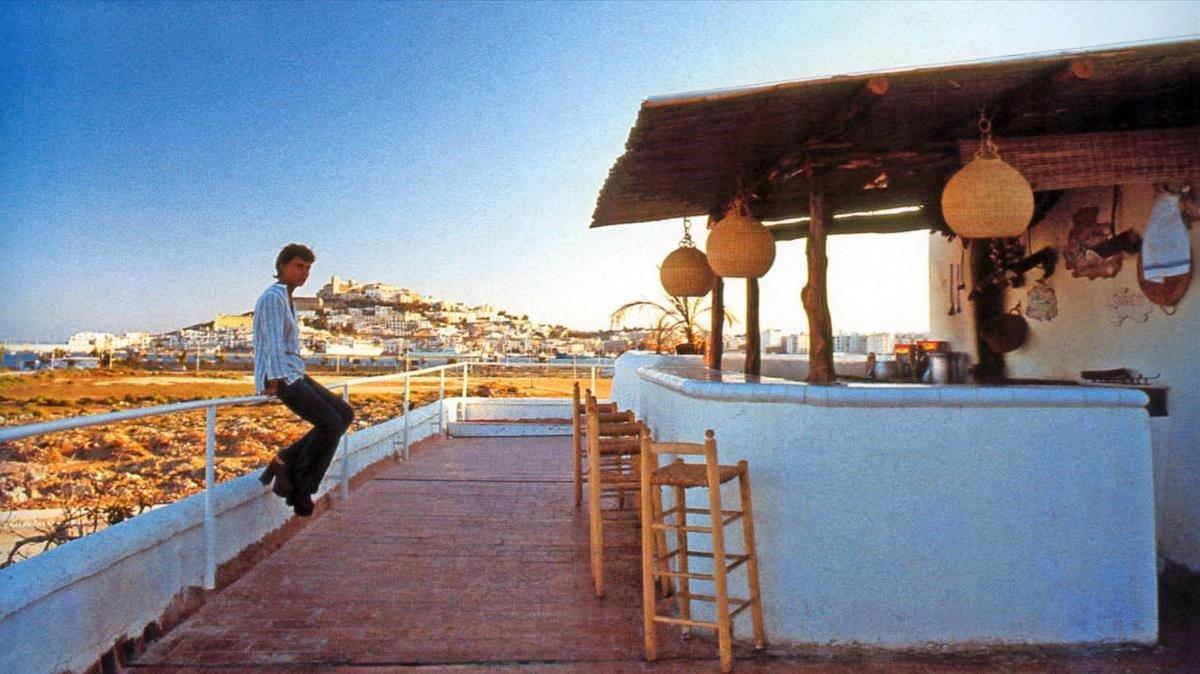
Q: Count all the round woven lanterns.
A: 3